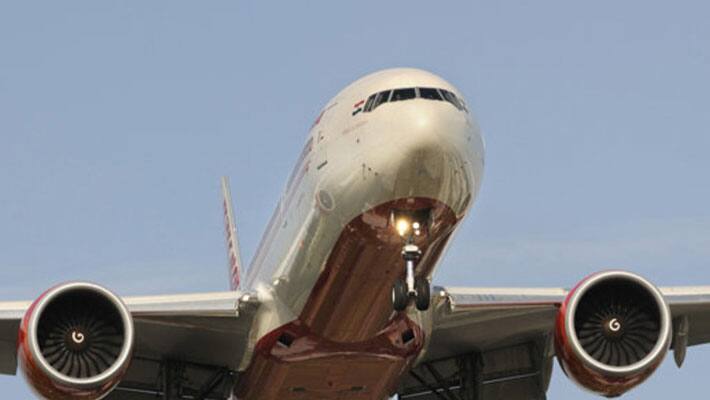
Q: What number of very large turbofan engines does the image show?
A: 2